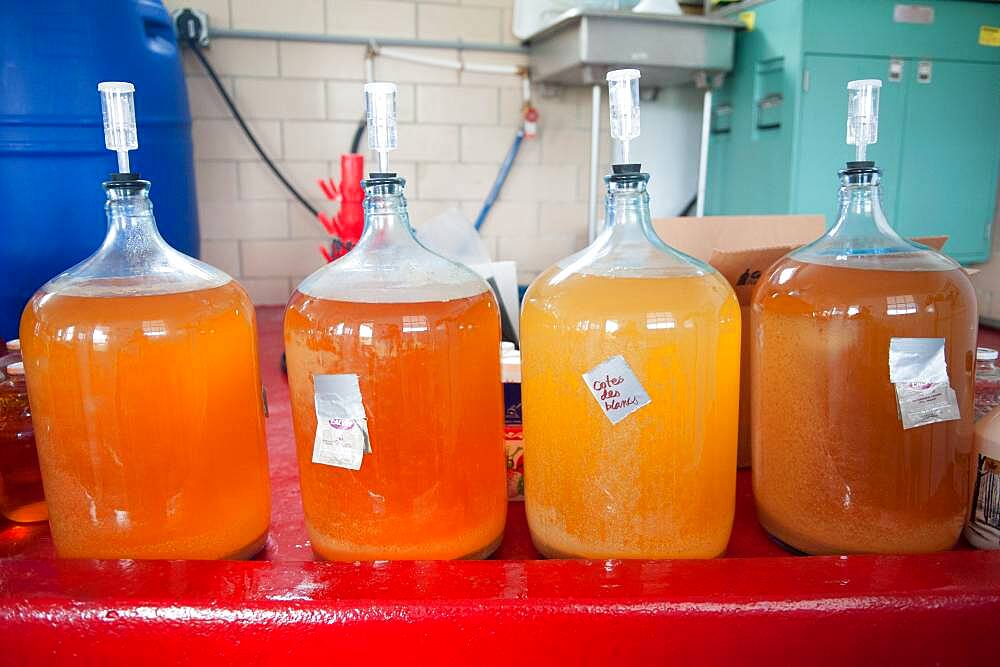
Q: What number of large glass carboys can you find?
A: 4